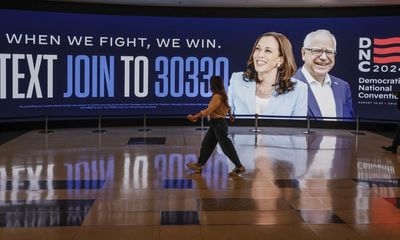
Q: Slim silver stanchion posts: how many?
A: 7